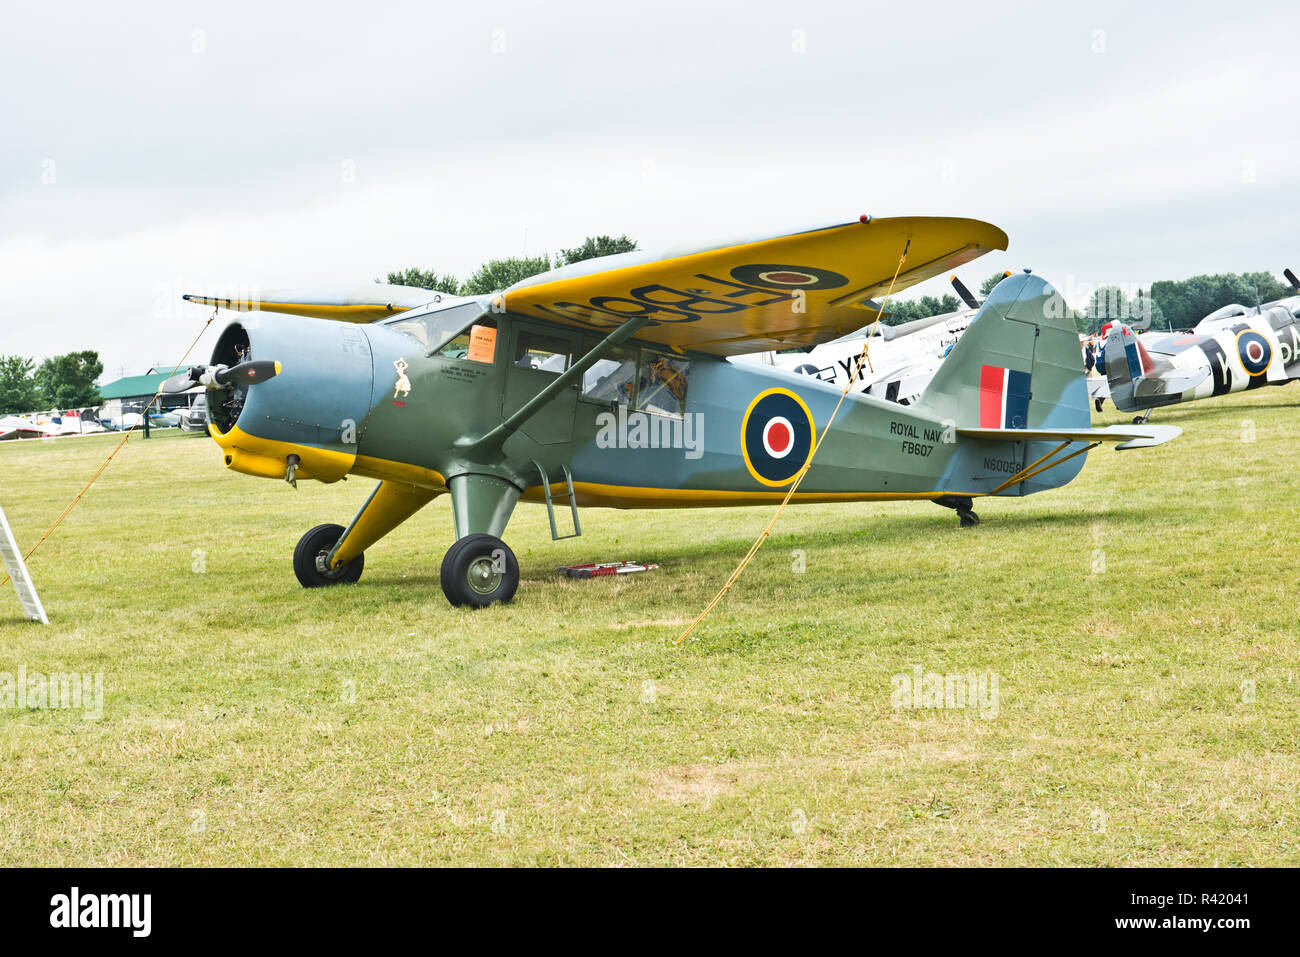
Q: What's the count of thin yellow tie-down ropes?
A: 2